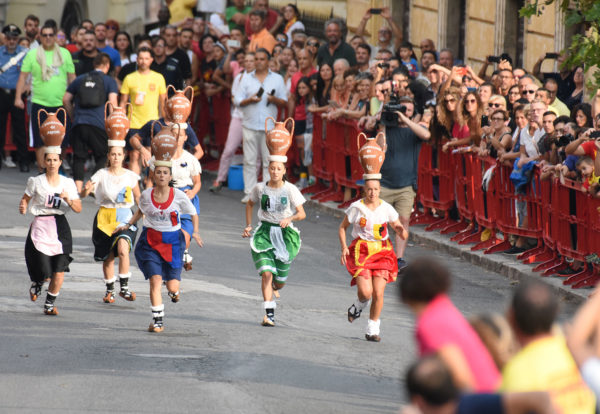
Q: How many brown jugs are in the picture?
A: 6